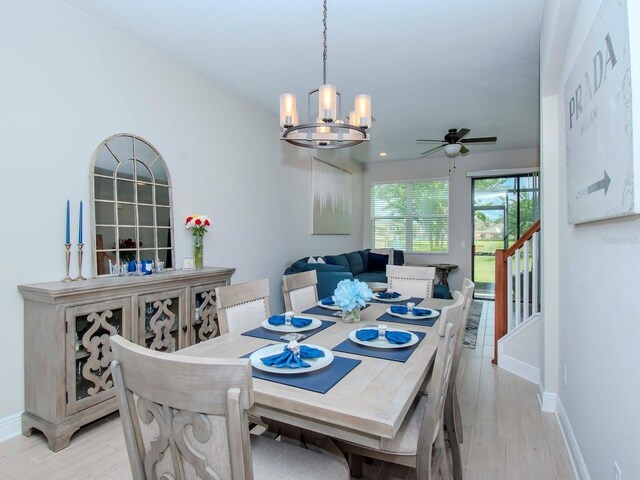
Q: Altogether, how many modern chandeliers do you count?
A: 1